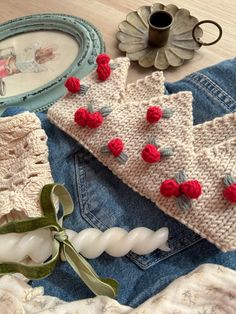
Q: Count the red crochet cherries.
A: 11